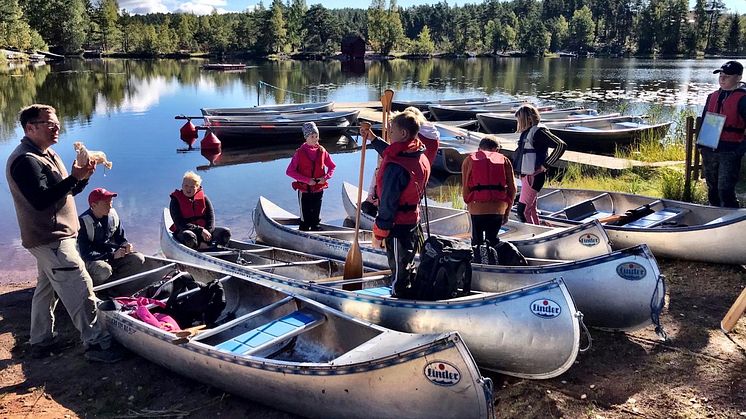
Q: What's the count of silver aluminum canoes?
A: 5